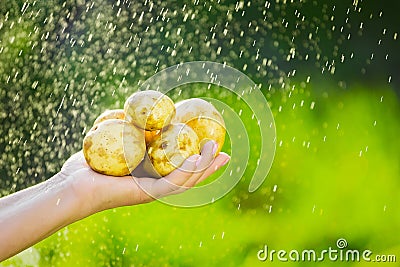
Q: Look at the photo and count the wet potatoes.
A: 5